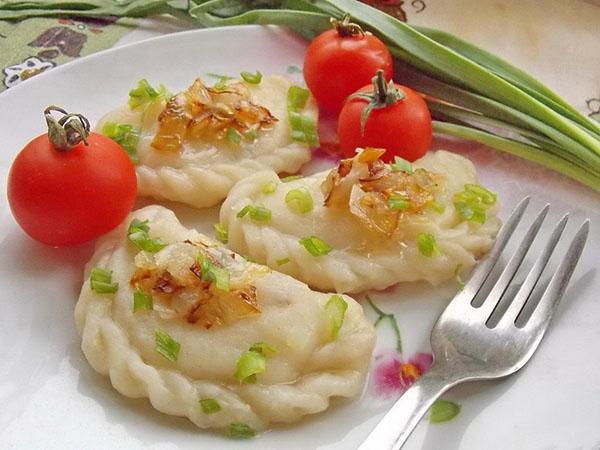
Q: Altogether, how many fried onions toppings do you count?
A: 3